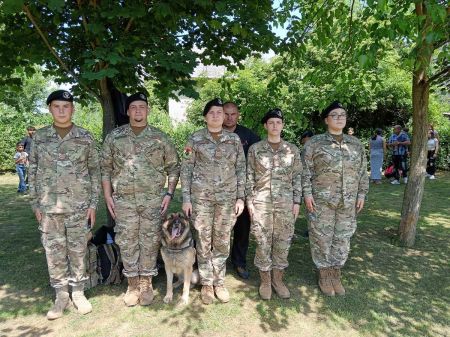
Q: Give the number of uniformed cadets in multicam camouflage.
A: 5